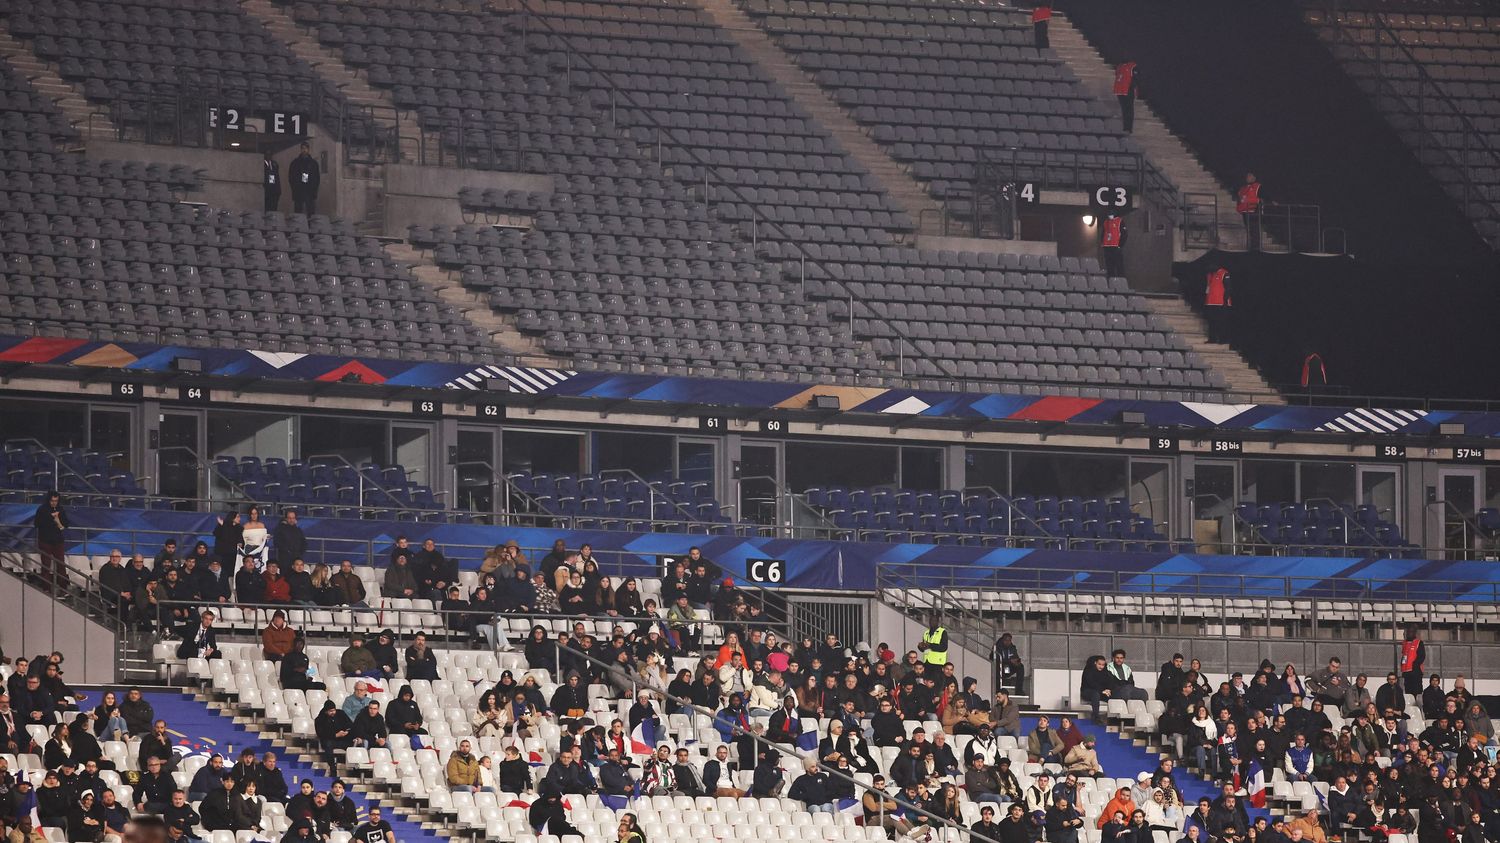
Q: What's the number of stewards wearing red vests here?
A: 7